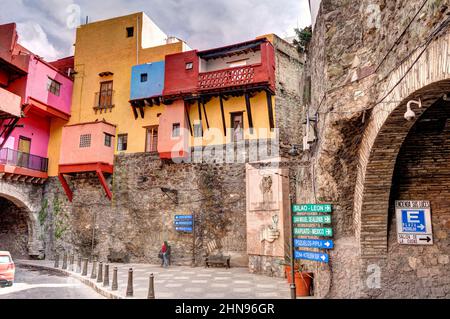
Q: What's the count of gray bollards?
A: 11